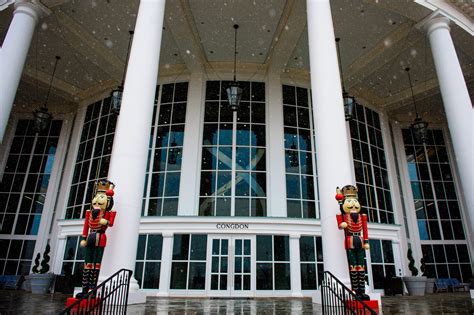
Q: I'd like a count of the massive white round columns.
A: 4